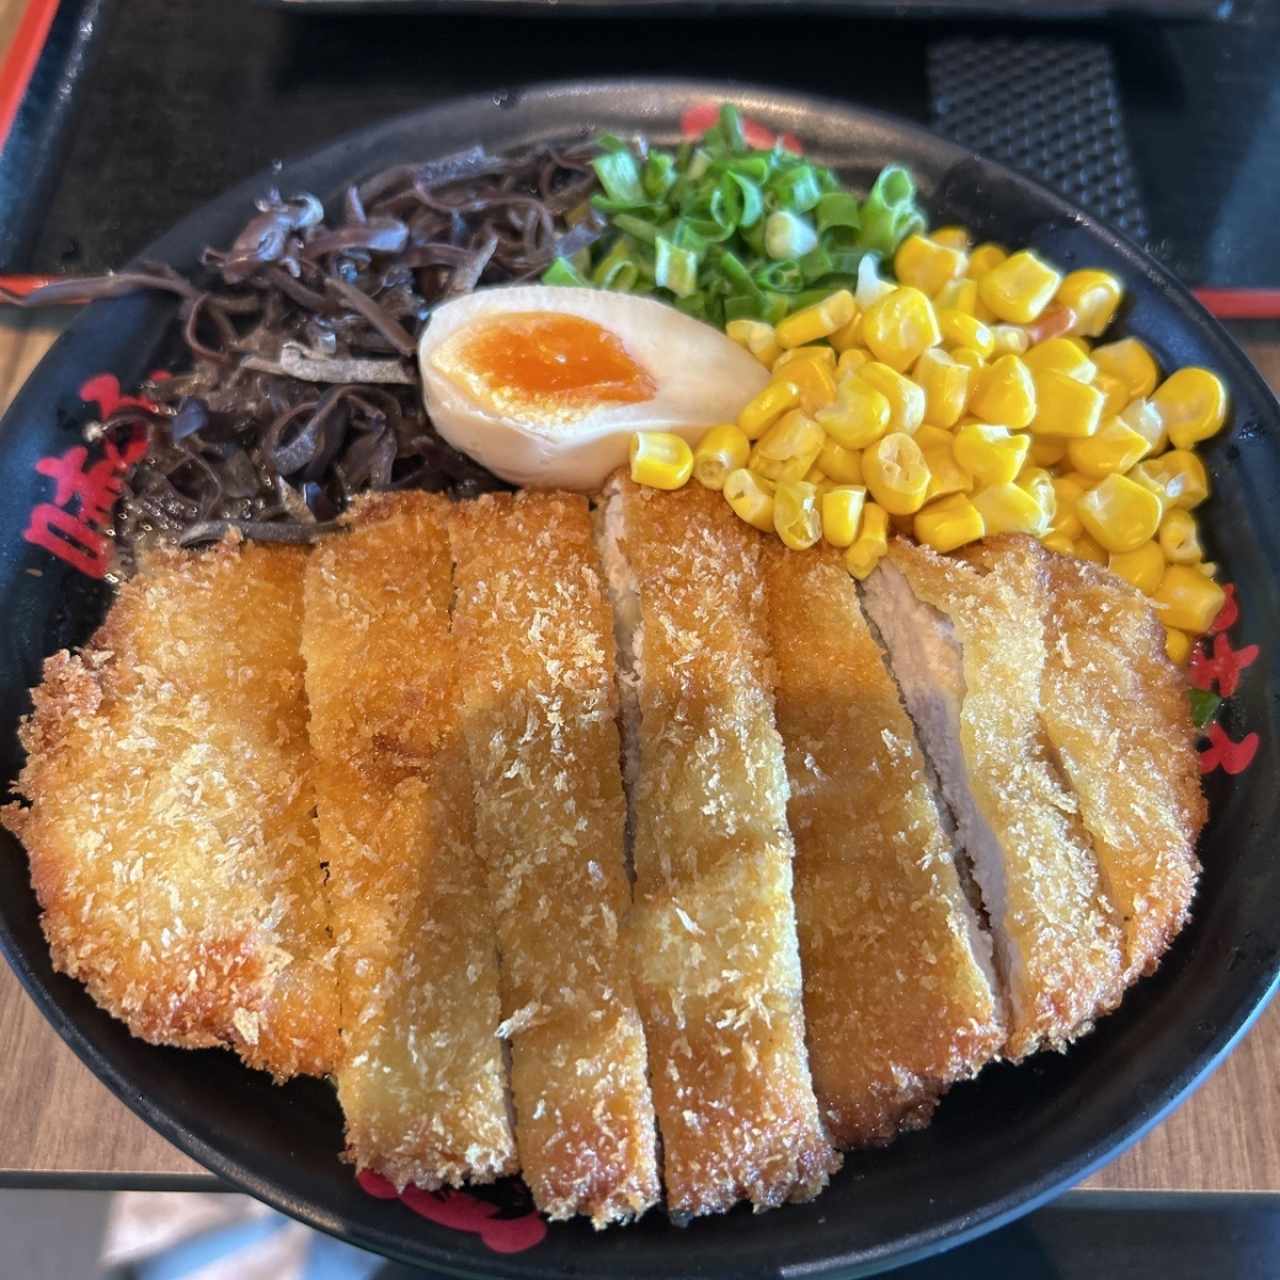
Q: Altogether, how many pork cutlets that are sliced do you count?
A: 7